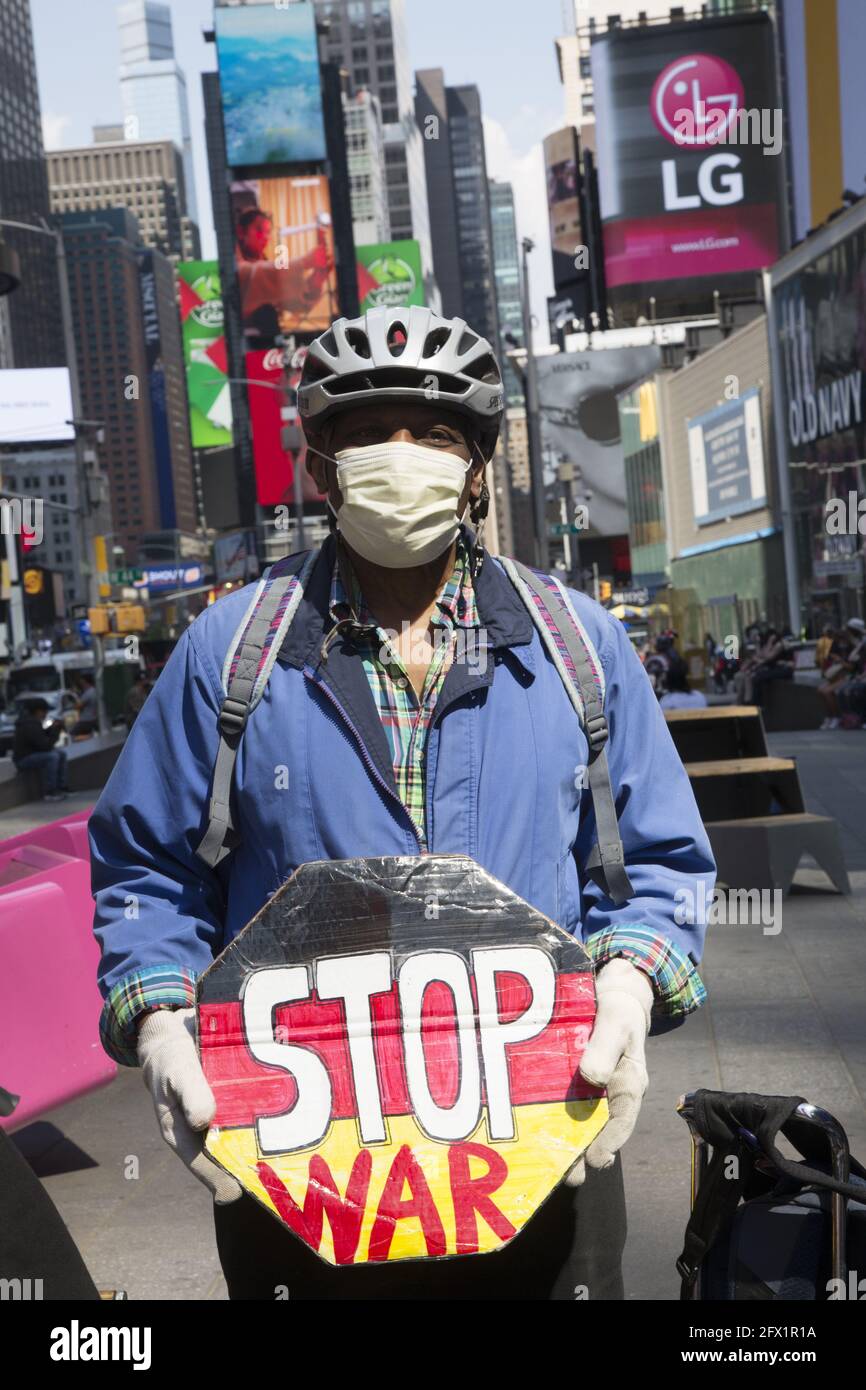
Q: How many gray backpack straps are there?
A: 2